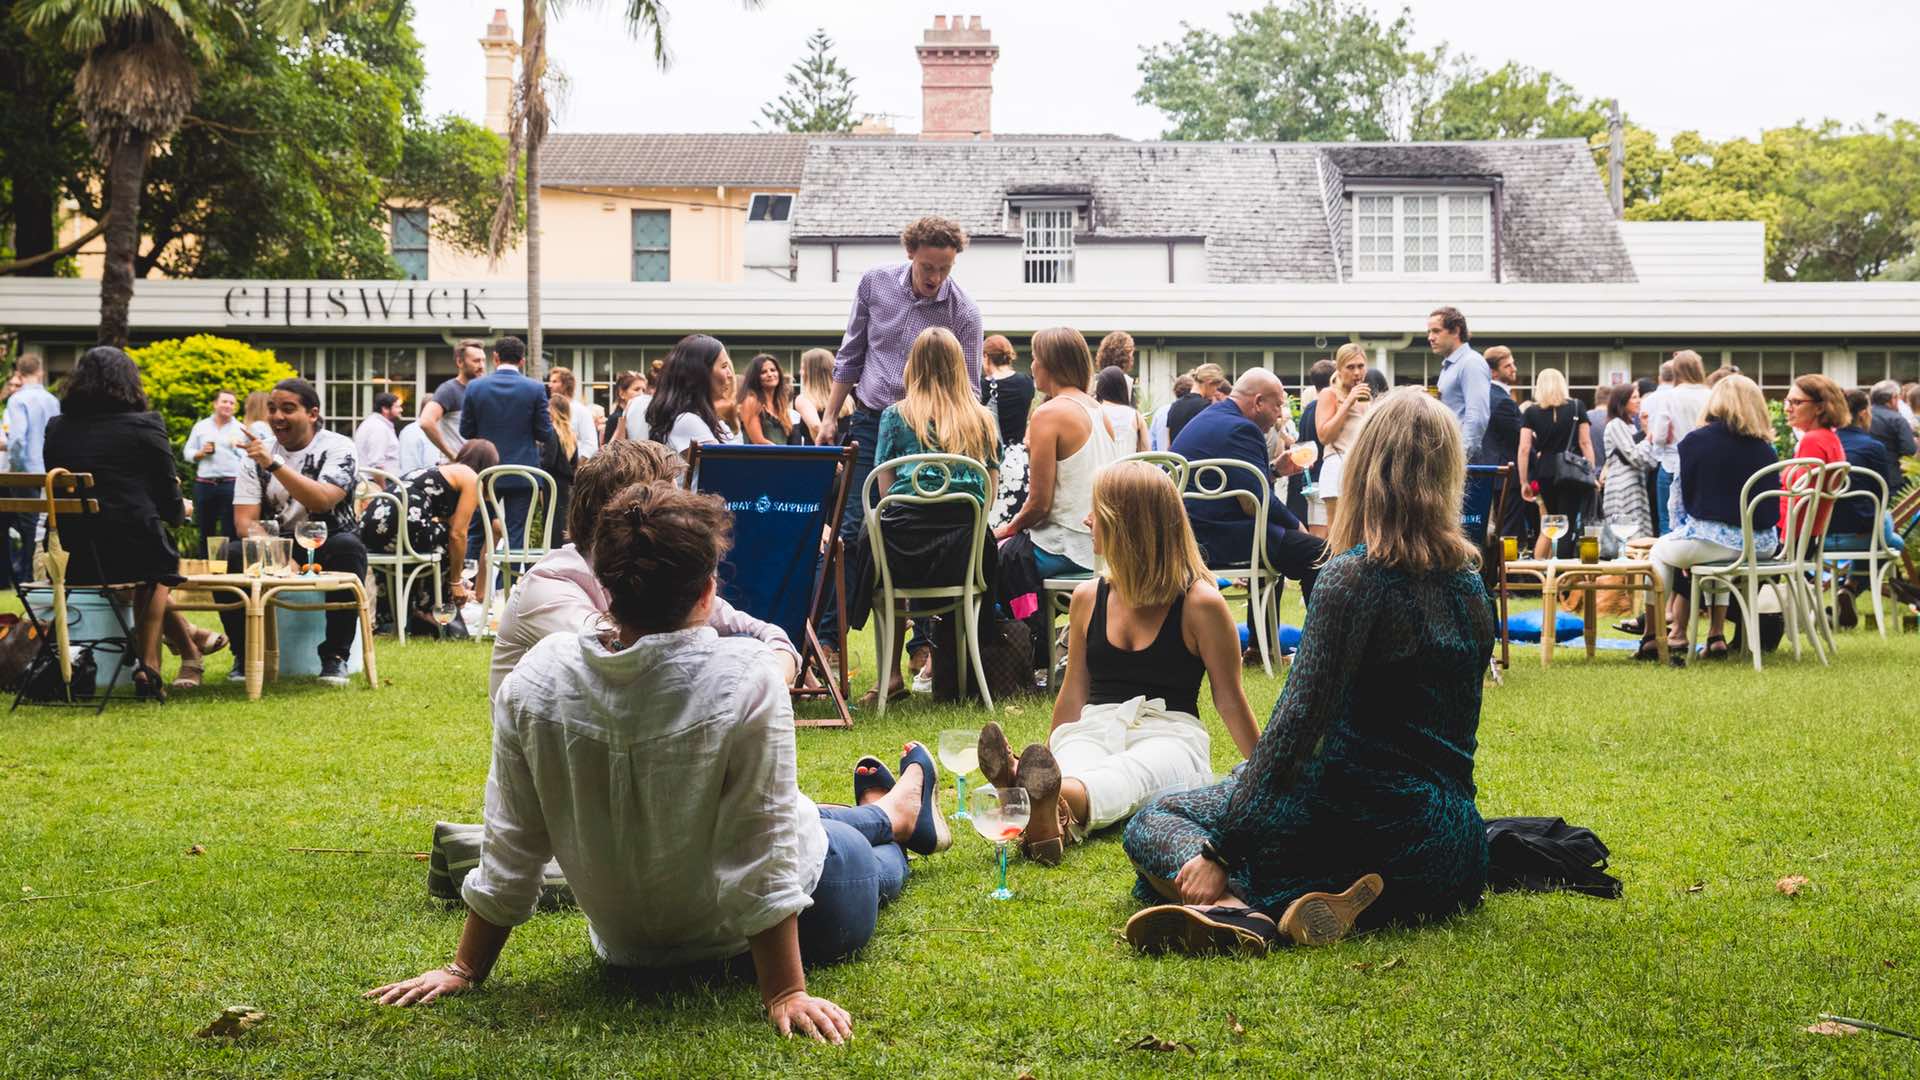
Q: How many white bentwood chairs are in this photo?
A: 8